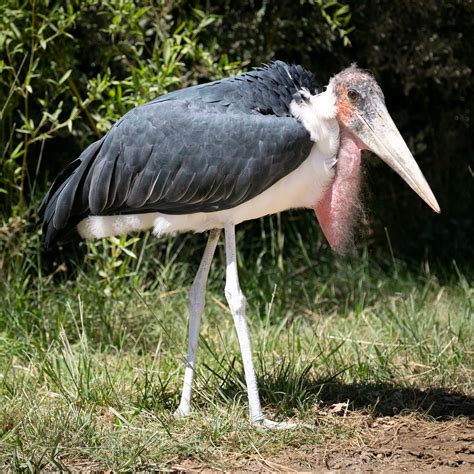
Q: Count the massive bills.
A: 1